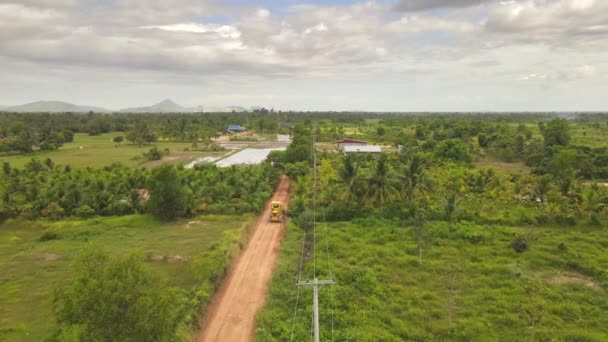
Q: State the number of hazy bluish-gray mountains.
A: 2